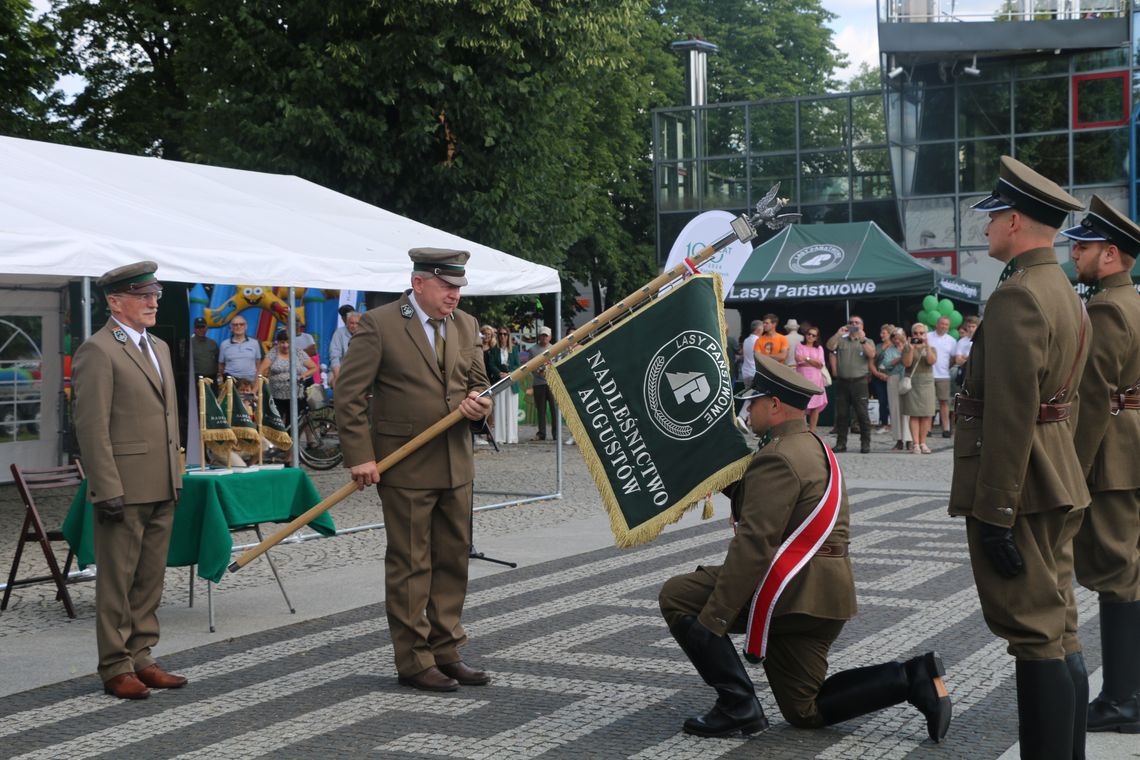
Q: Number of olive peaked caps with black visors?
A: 3